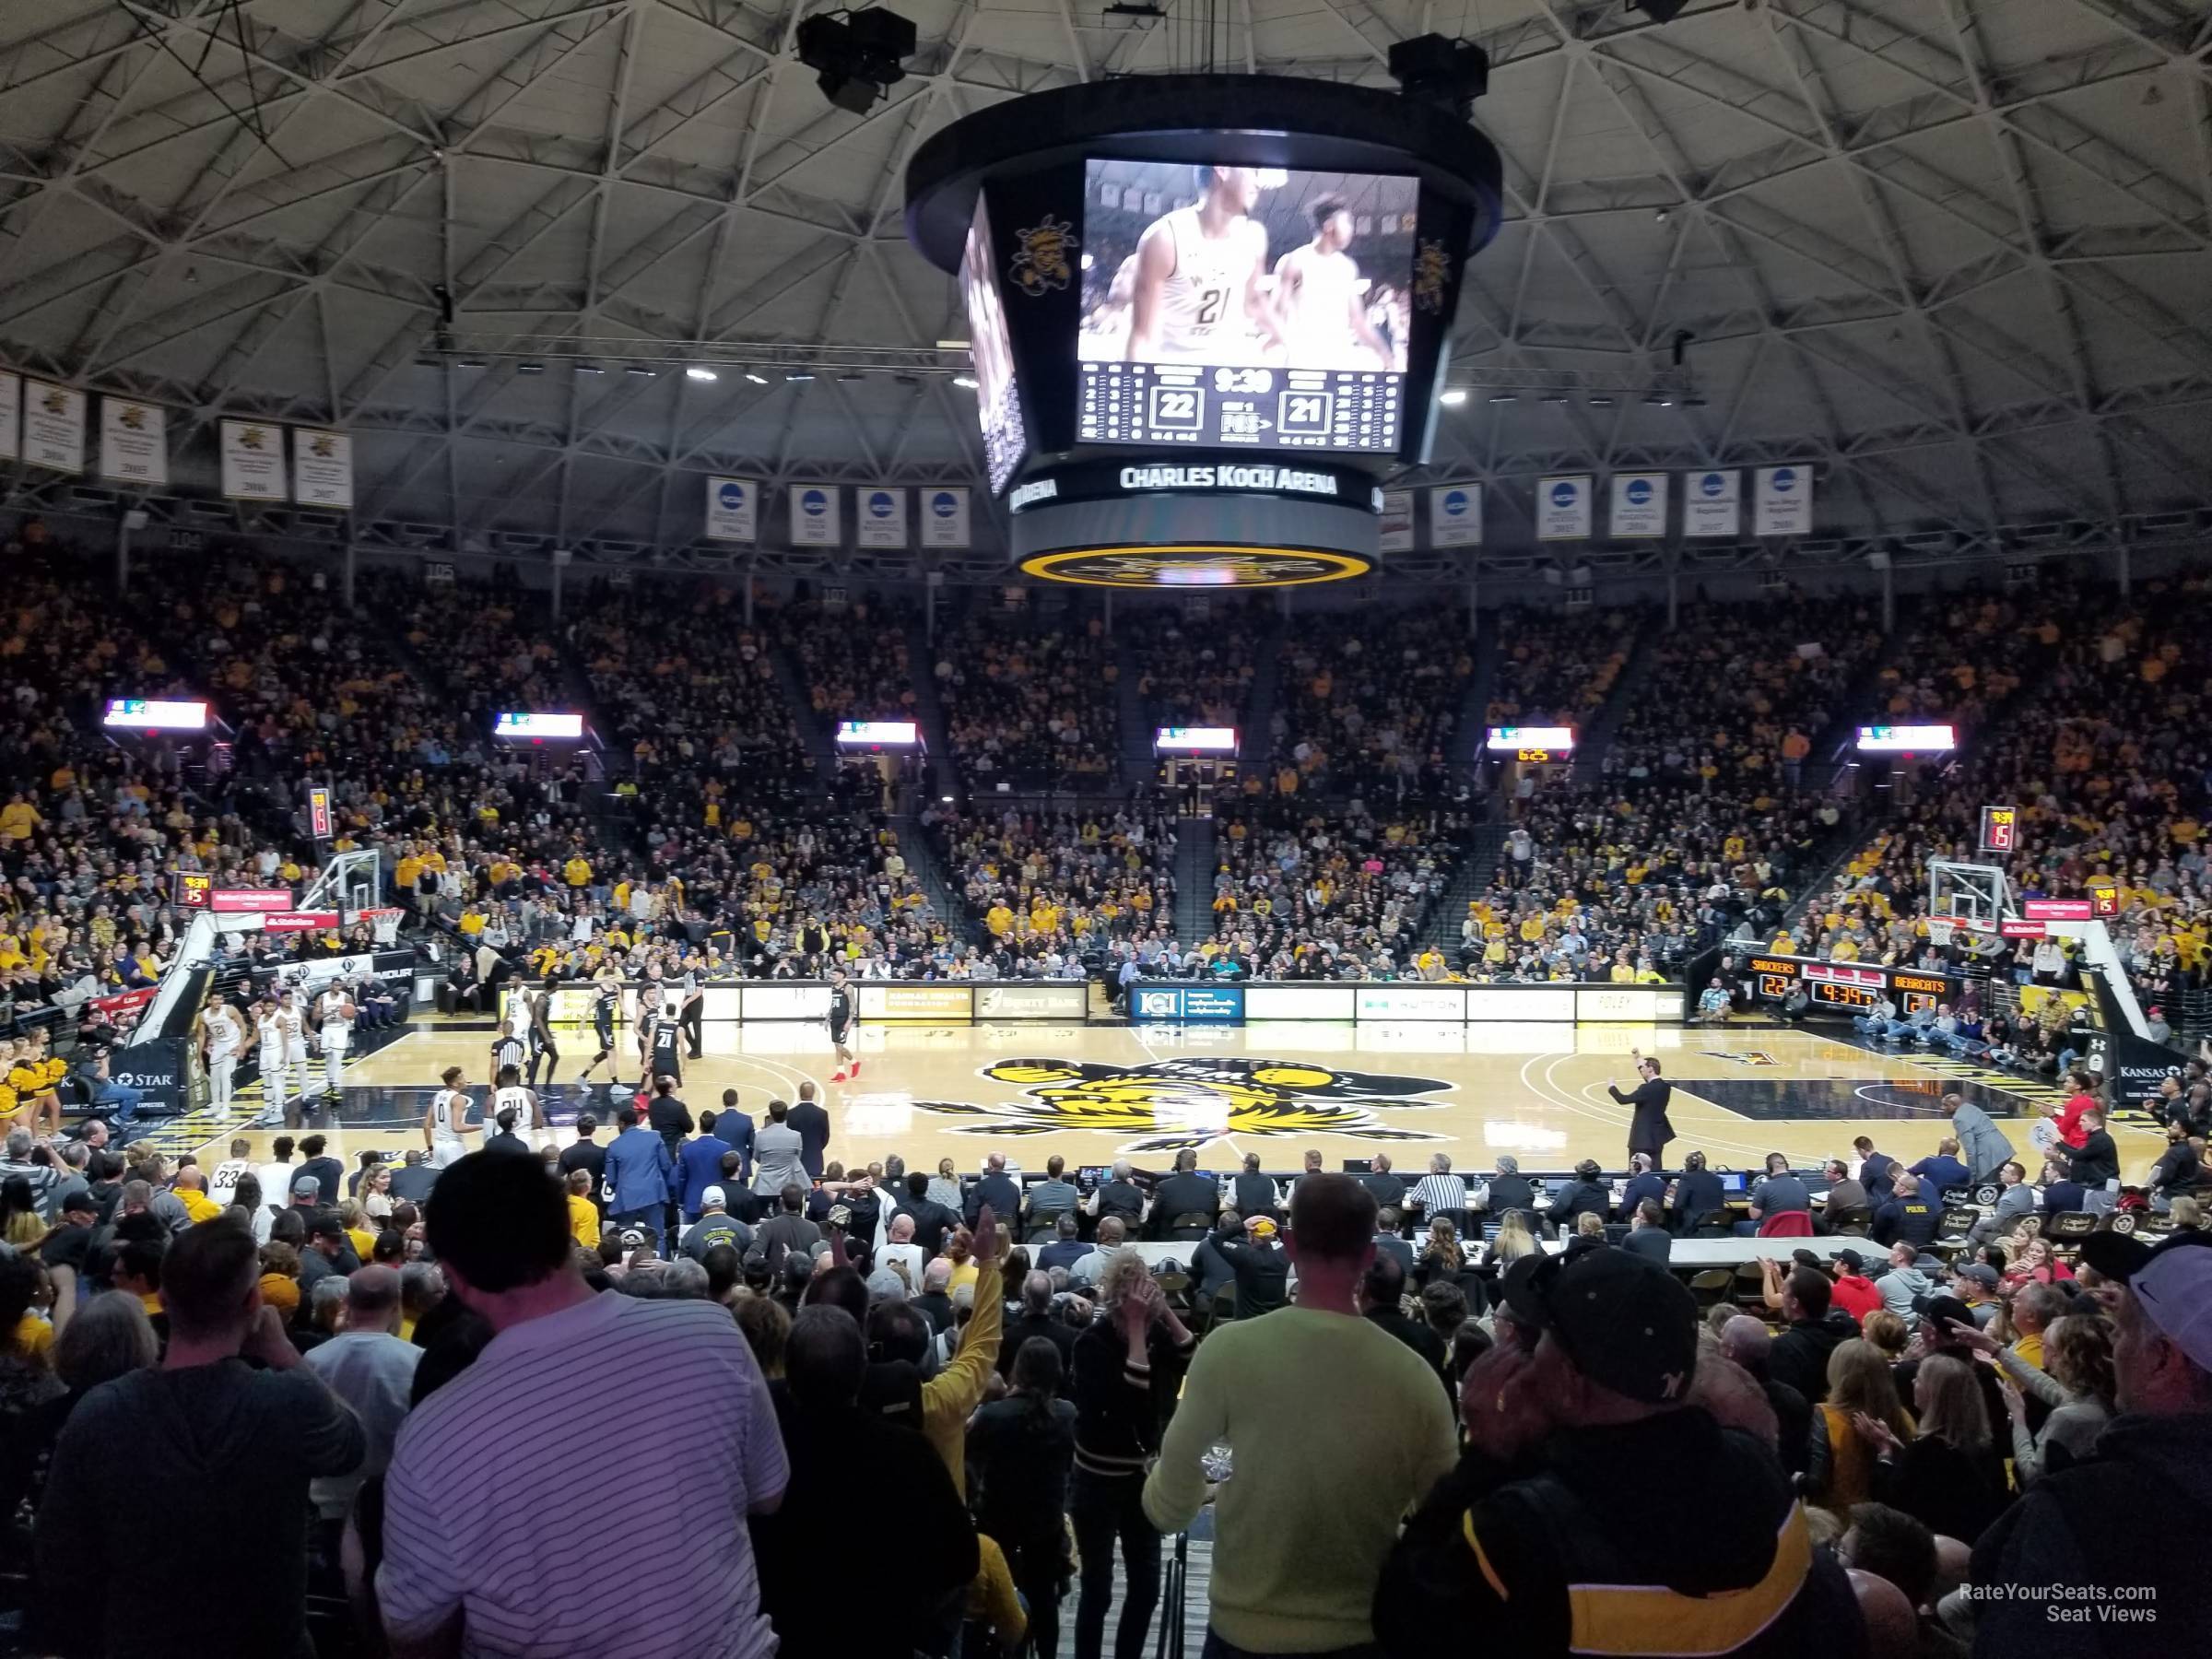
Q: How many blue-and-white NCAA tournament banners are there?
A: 9